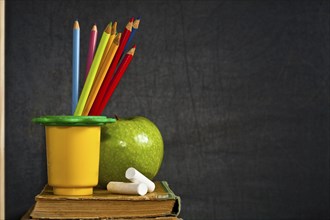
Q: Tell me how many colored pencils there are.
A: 8